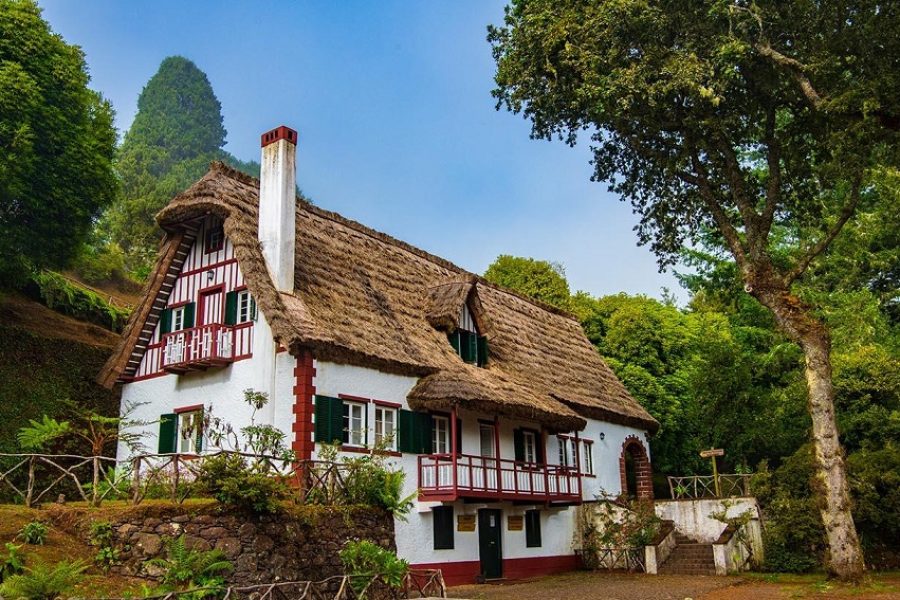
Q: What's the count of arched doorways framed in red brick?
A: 1